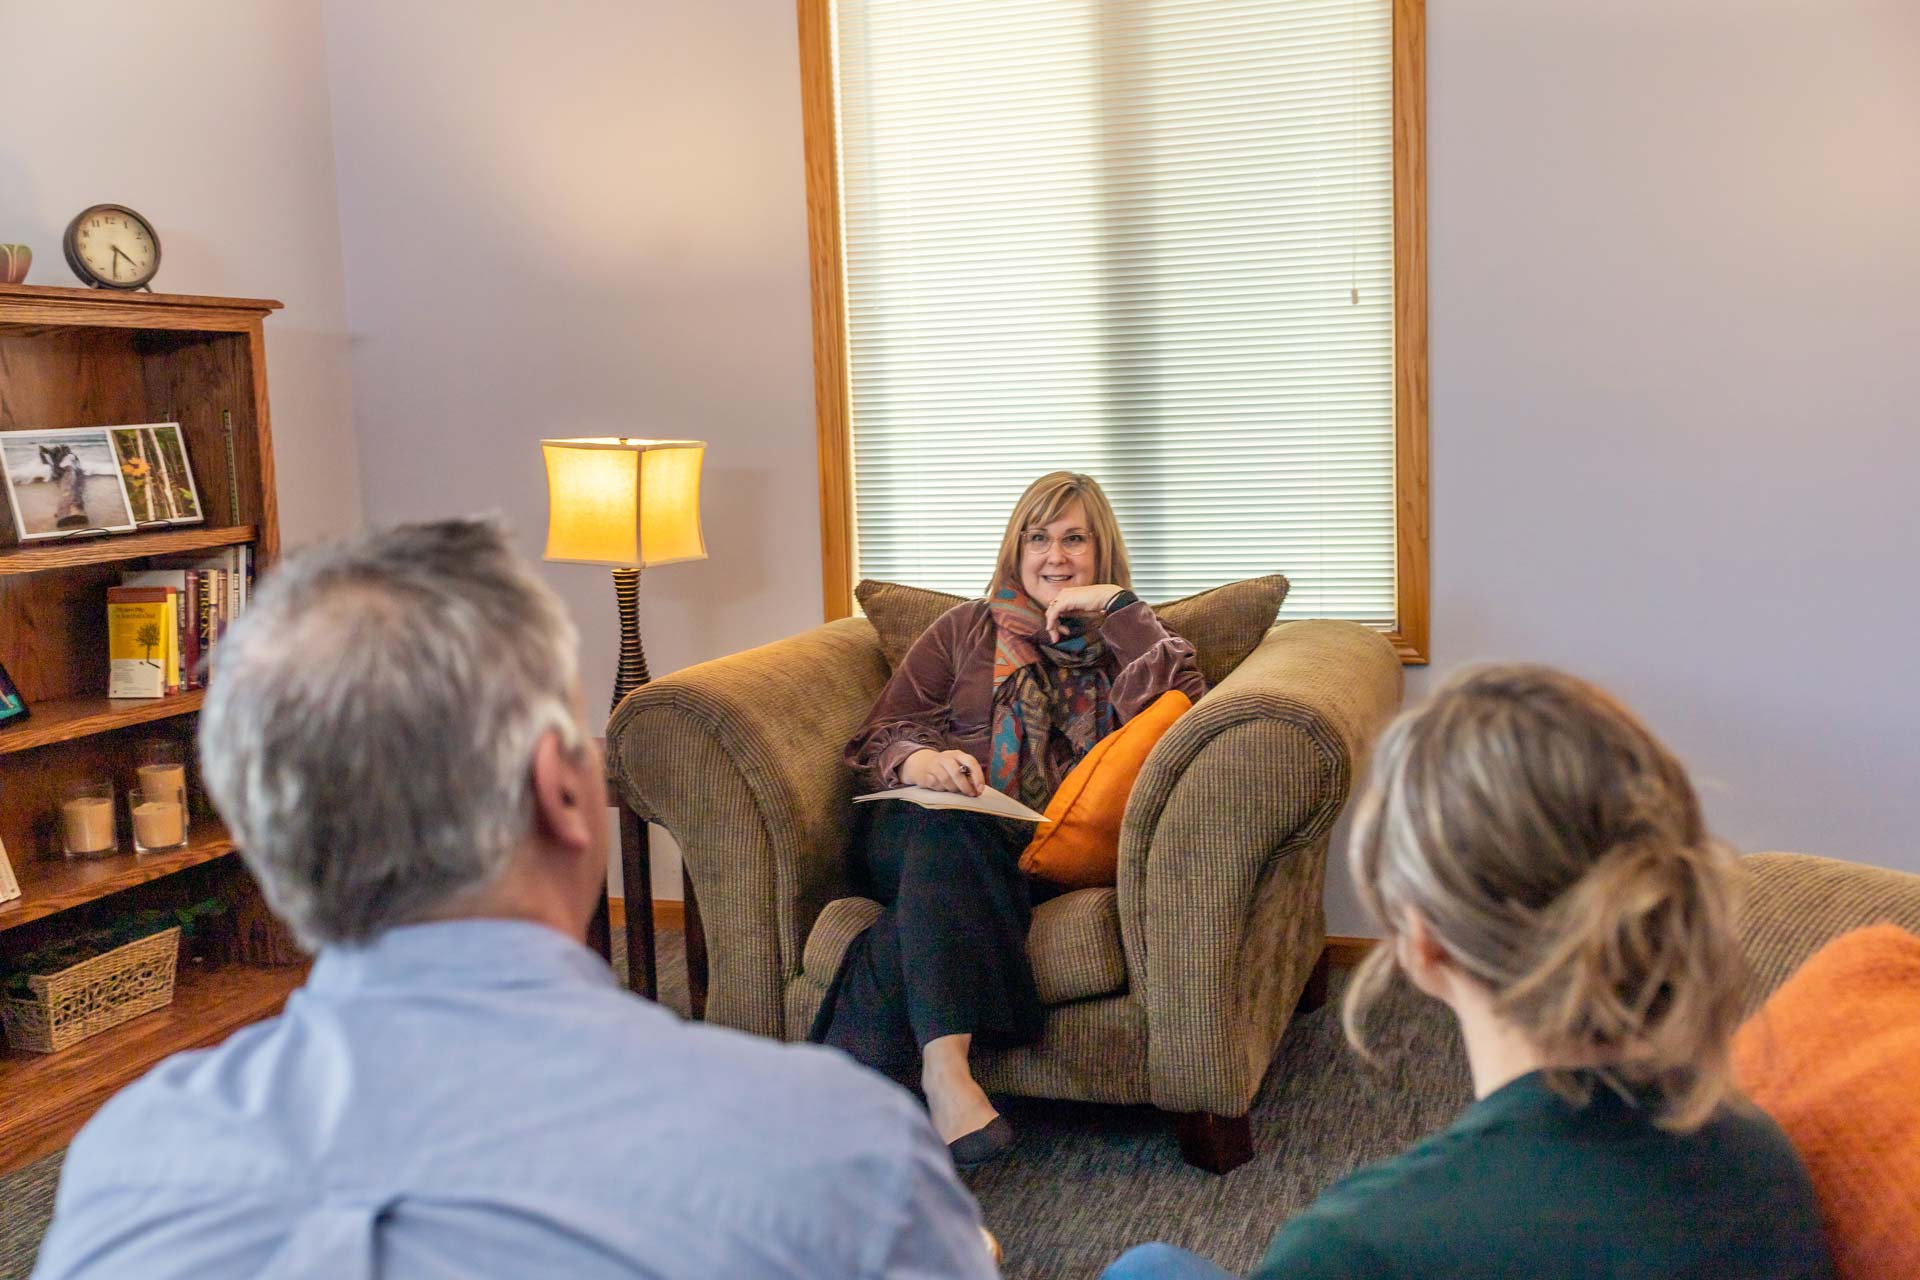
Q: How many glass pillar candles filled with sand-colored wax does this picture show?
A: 3